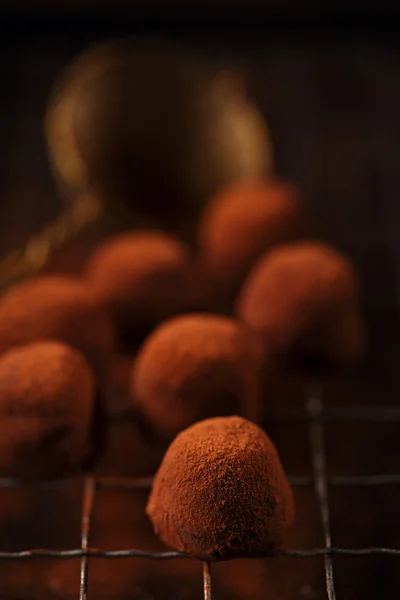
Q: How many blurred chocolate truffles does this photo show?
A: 6